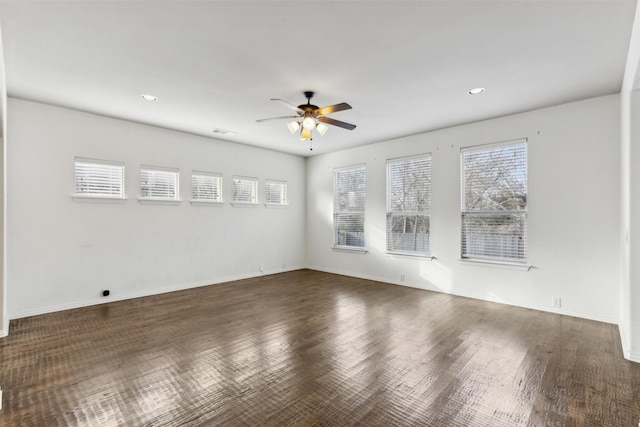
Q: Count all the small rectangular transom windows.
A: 5